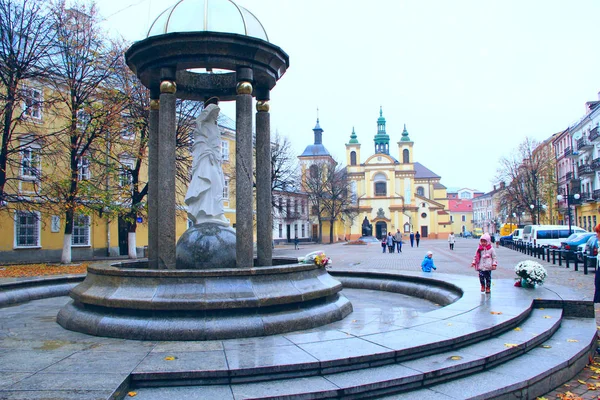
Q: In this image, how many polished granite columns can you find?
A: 4